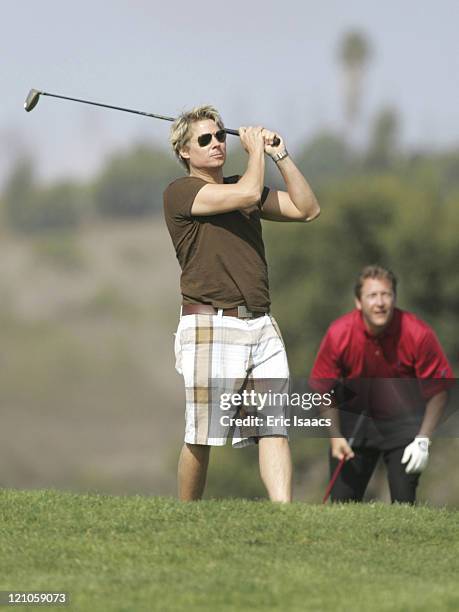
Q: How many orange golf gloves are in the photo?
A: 0